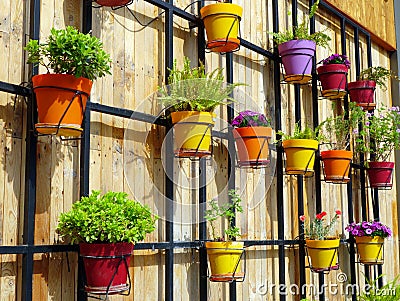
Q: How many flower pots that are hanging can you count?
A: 15